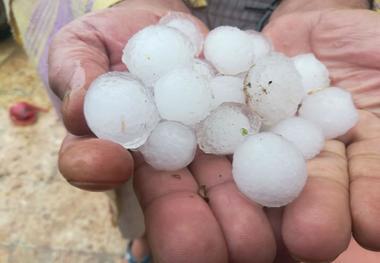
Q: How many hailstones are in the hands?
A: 15